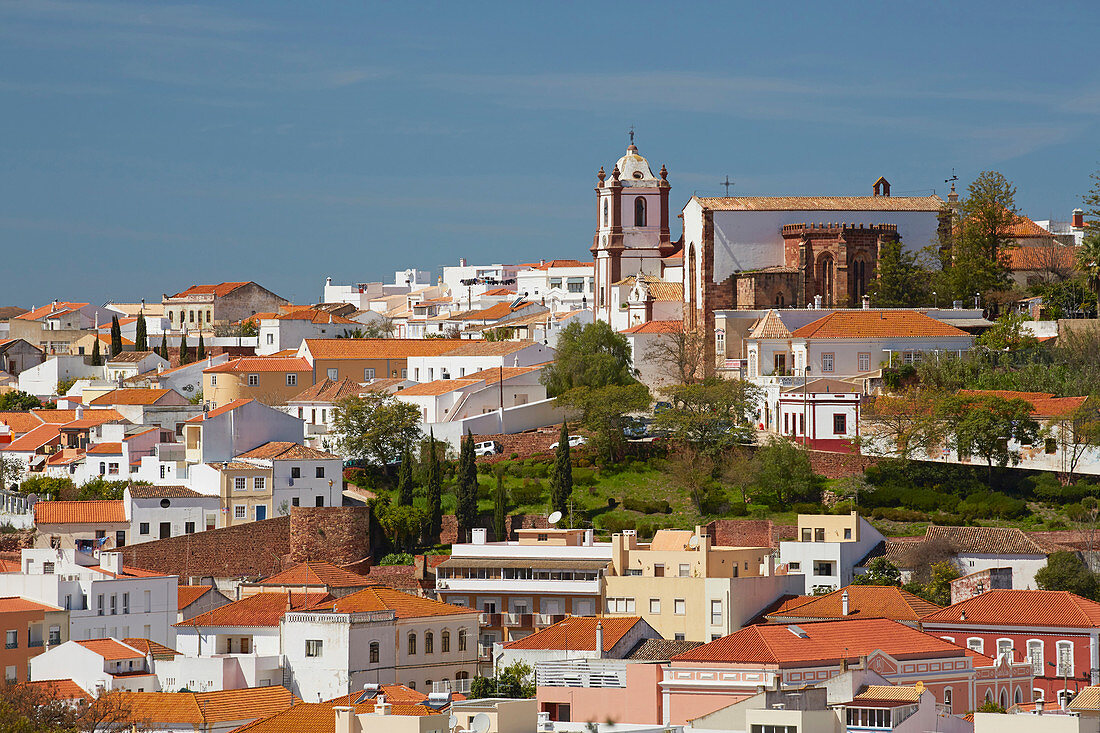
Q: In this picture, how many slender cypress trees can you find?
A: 11